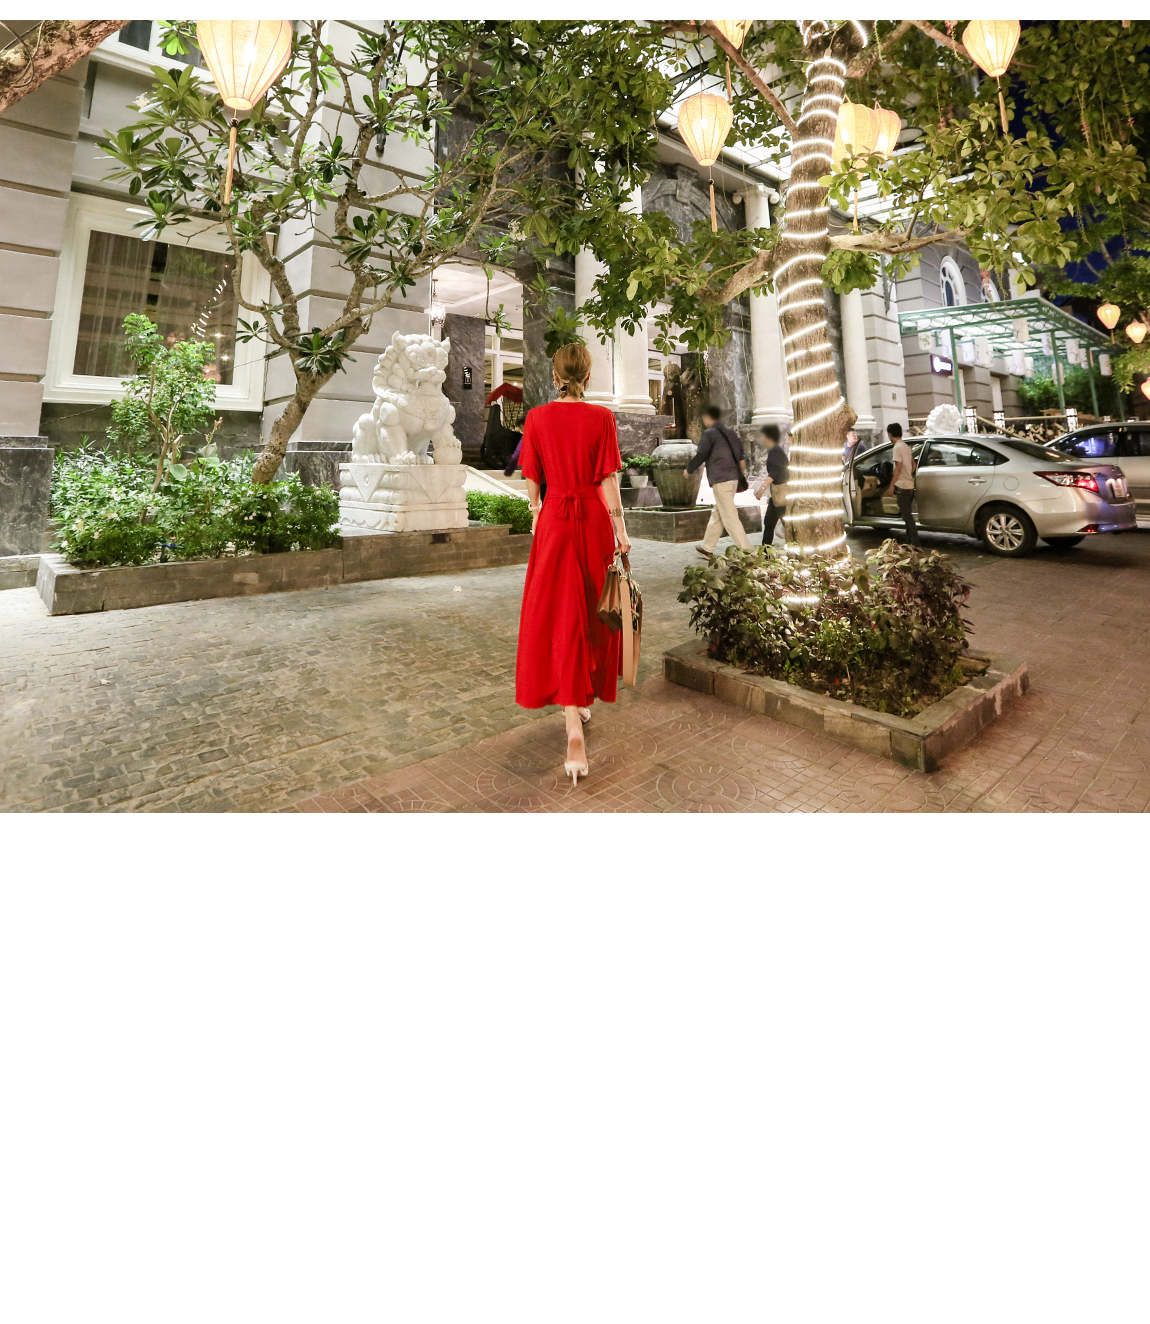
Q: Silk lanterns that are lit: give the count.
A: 9